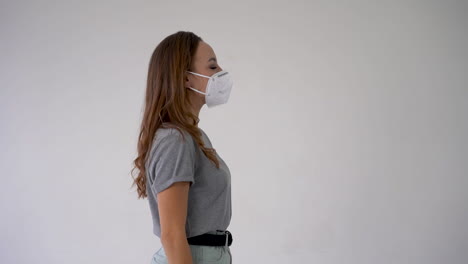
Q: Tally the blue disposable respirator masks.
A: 0